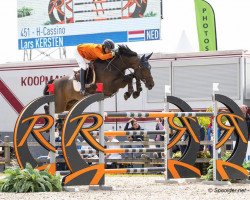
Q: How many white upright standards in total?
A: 4